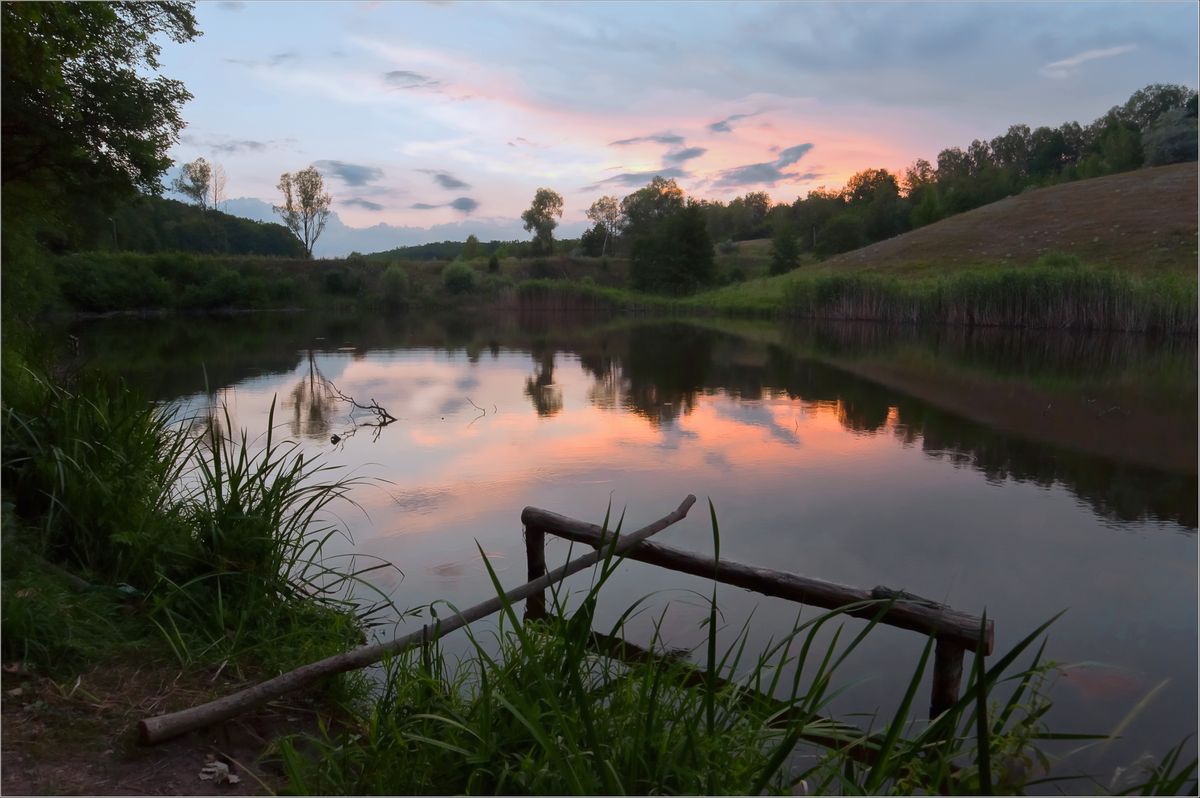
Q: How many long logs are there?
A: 2